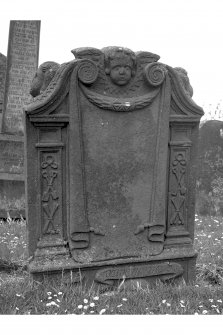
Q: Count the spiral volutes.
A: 2